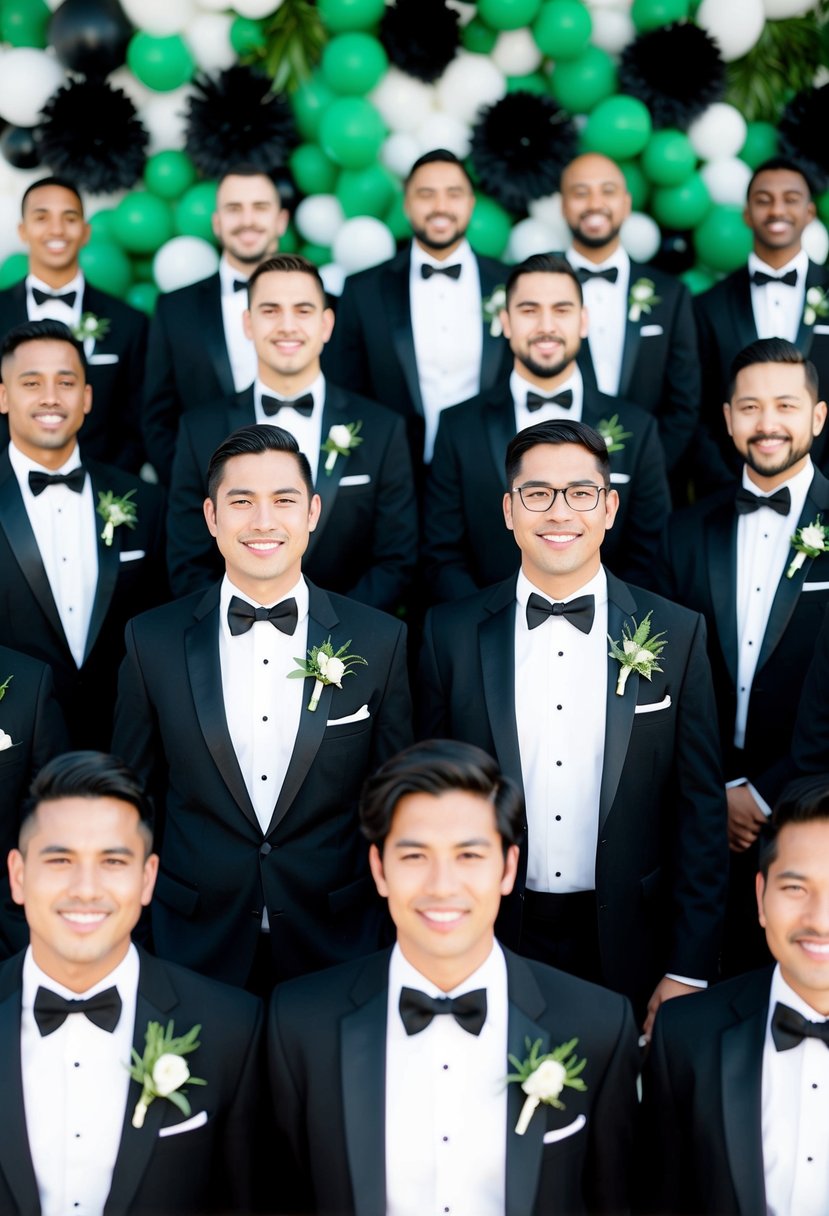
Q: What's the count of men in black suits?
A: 14